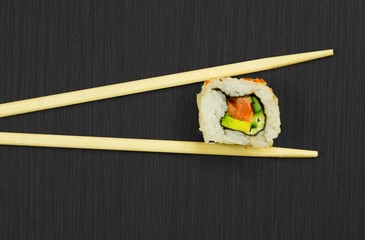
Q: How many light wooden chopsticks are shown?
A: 2